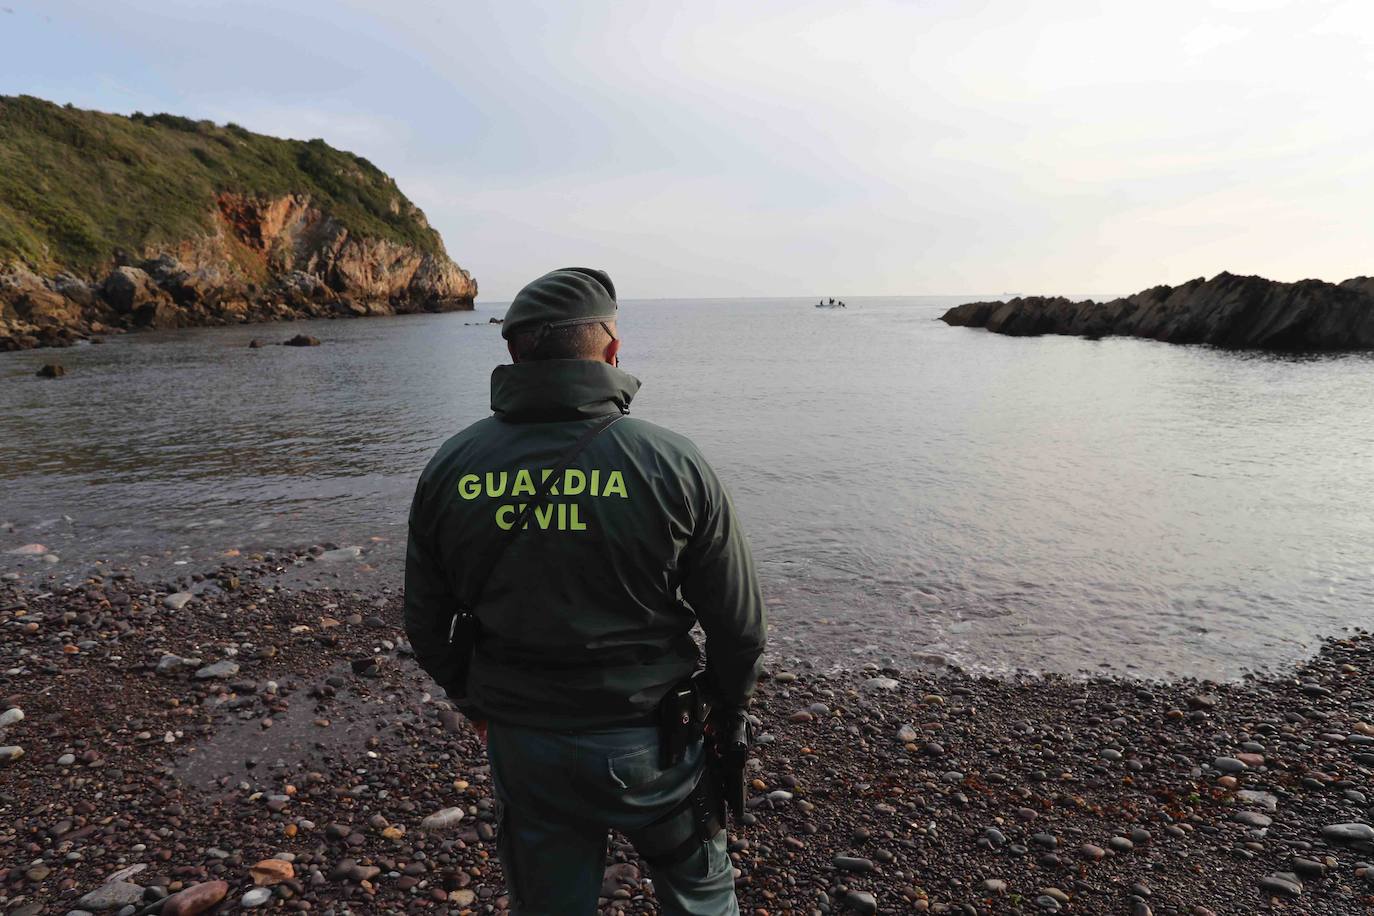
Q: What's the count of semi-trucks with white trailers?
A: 0